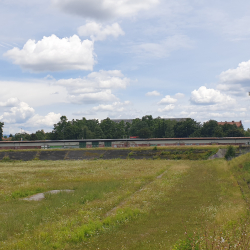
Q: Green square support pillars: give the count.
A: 3